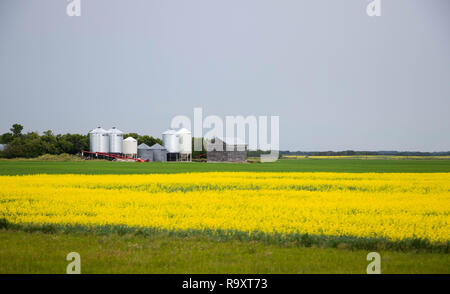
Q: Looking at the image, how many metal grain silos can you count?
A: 7